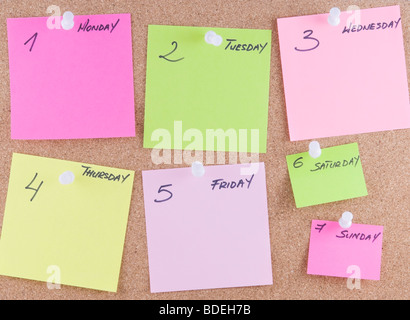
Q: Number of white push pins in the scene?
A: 7